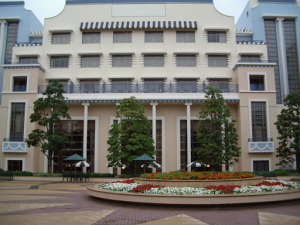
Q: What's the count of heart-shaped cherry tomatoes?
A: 0